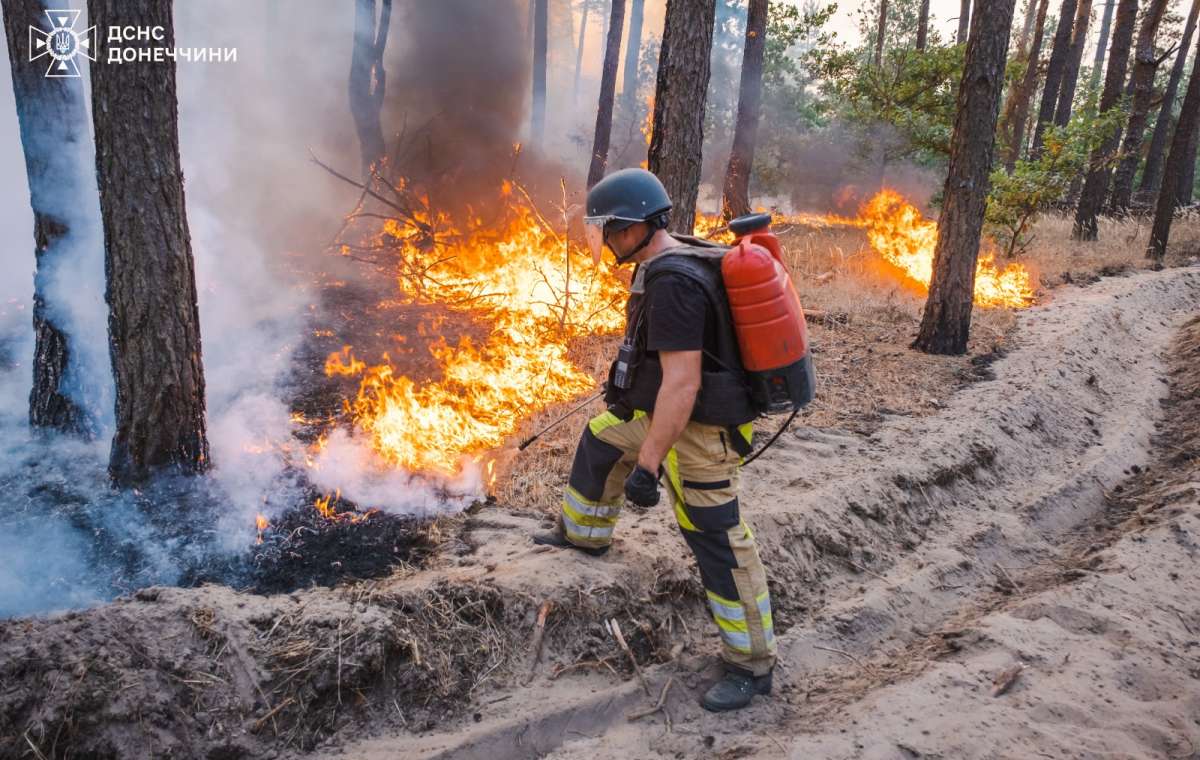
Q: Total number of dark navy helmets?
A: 1